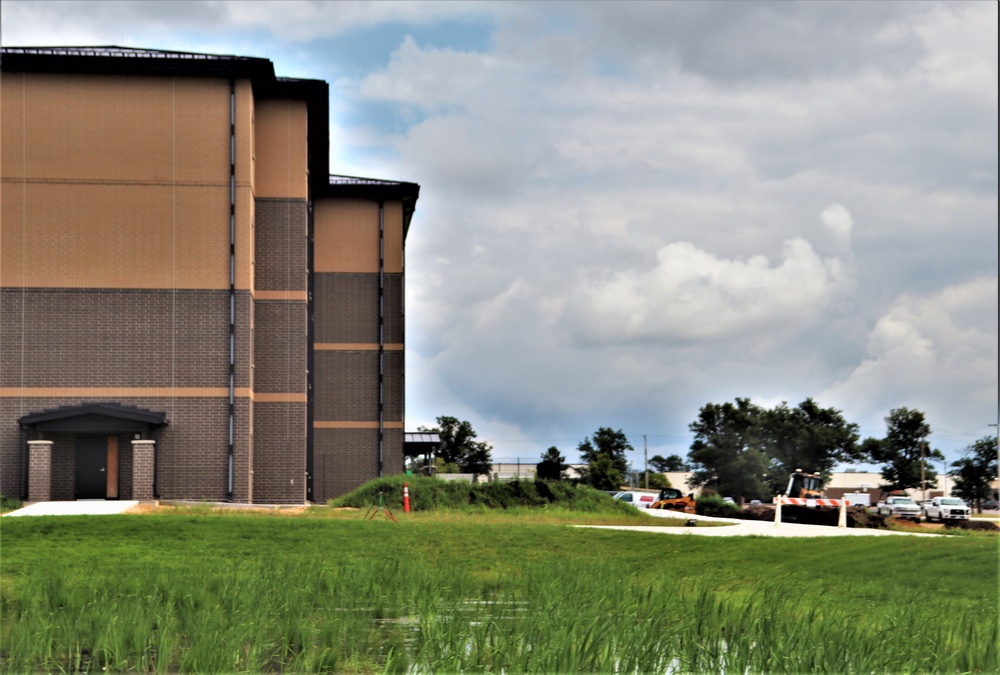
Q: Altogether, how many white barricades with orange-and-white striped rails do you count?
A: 1